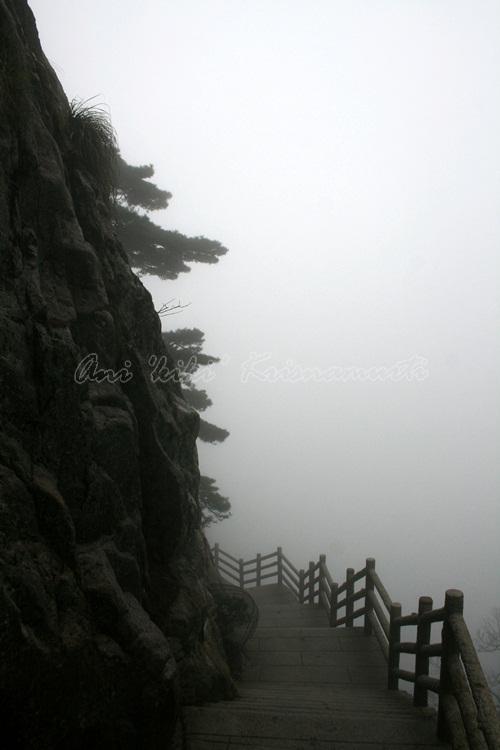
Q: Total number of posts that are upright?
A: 13